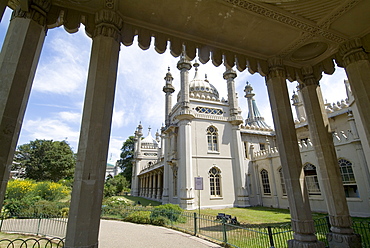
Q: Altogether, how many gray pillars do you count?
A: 5